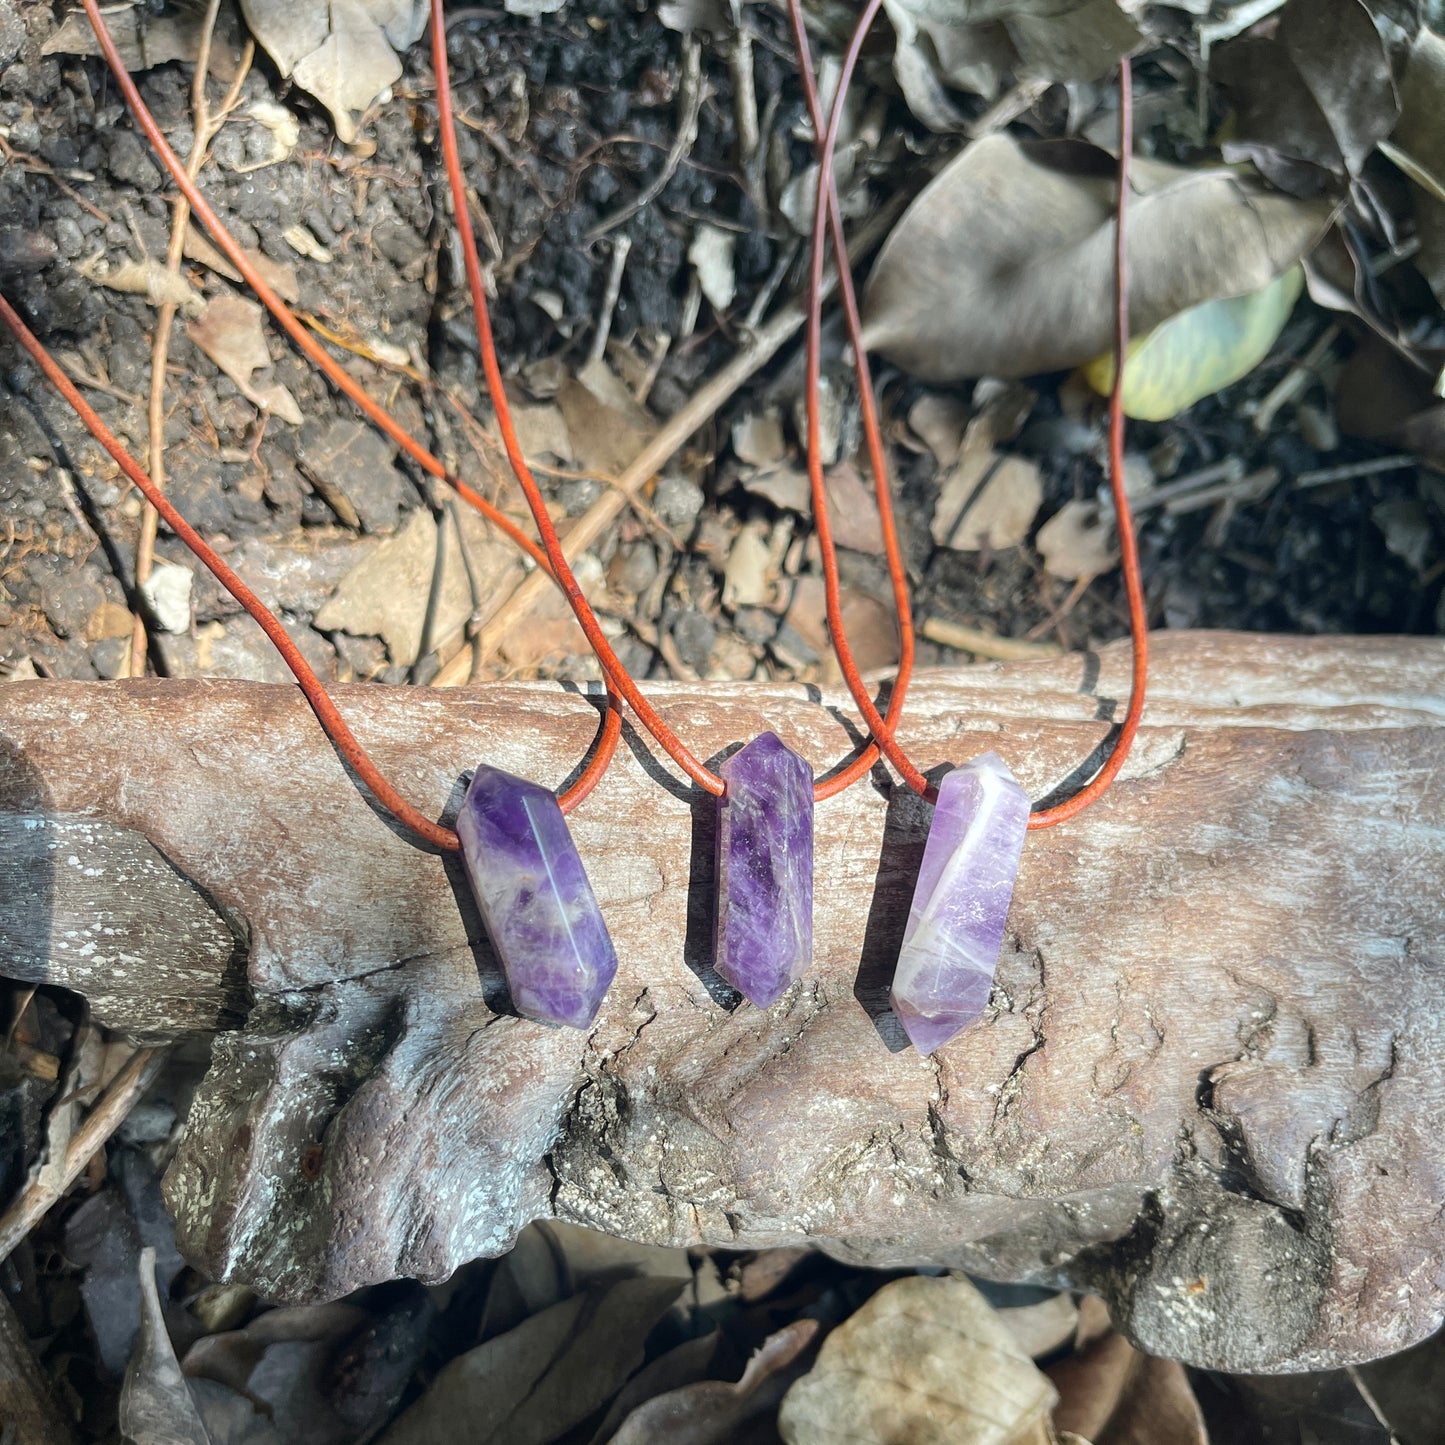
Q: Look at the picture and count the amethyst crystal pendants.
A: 3